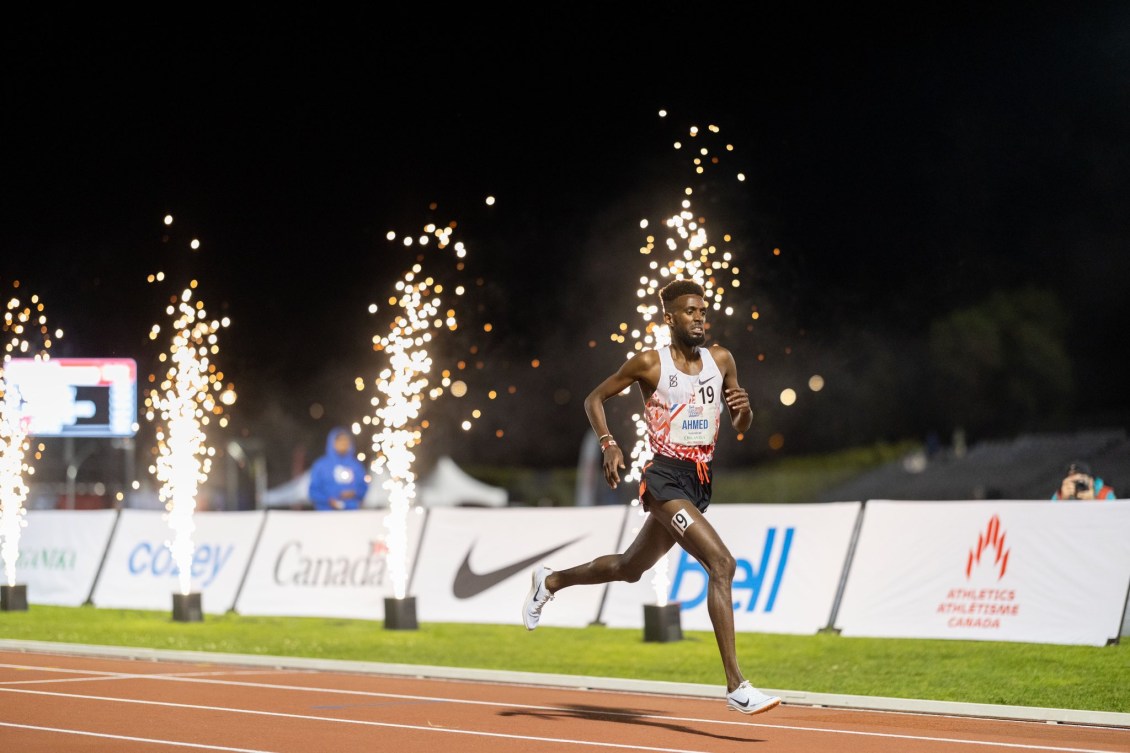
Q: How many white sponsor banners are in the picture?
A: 6